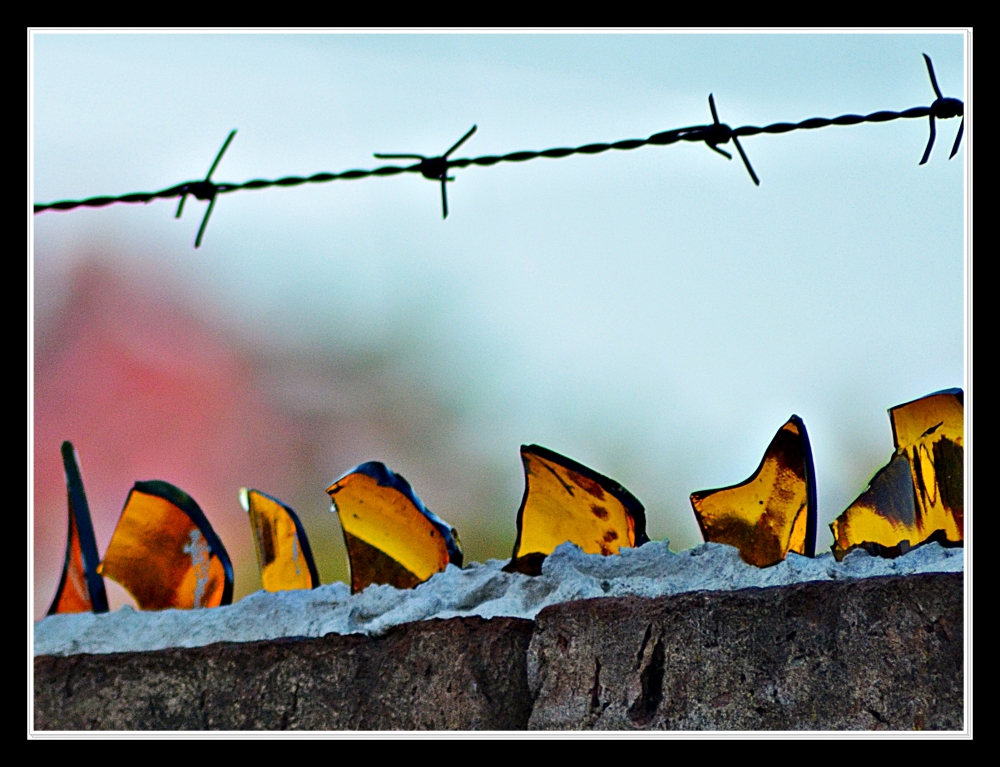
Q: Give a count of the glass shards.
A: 7